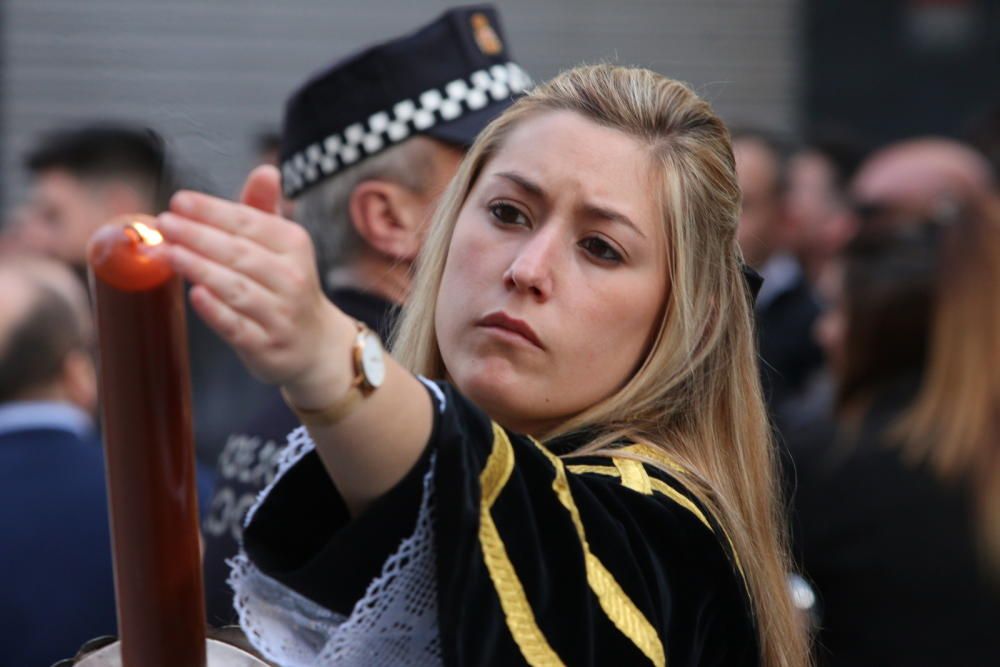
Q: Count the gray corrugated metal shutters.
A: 1